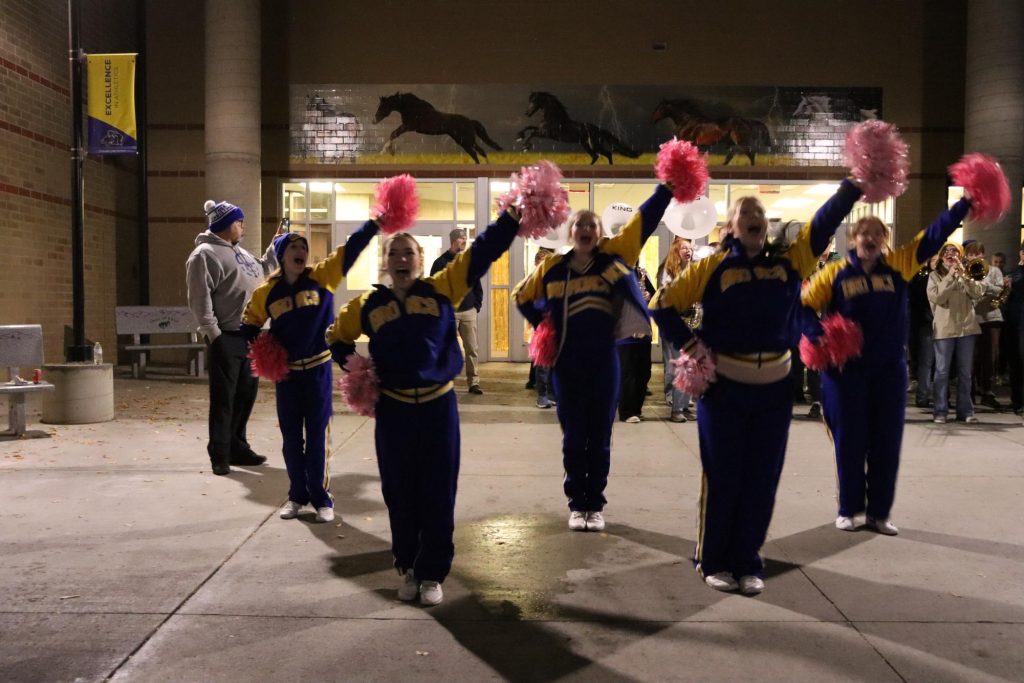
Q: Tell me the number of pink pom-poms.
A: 10